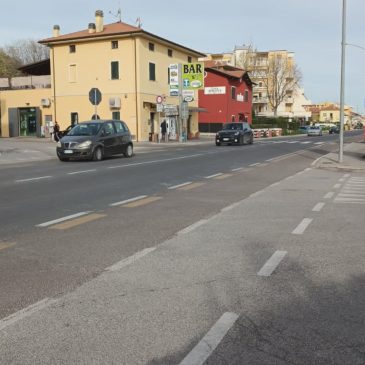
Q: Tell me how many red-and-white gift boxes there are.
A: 0